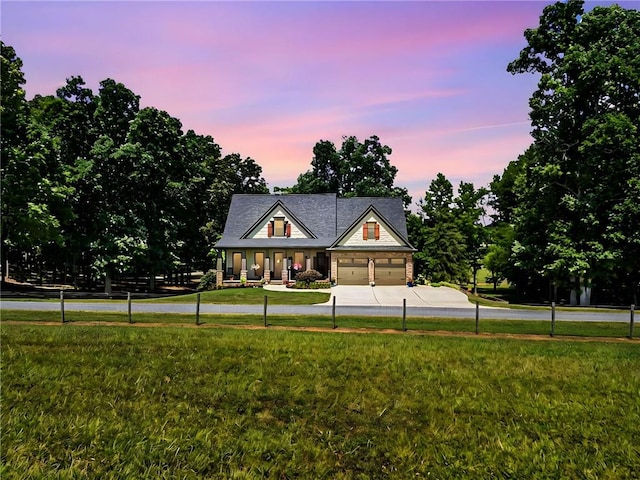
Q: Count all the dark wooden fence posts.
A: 9